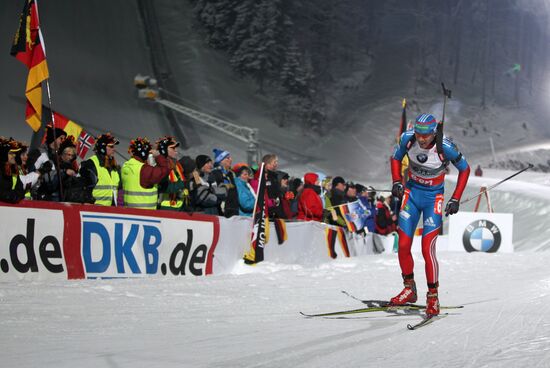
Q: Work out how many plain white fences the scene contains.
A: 1